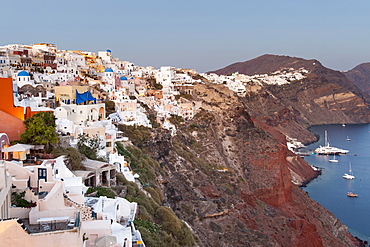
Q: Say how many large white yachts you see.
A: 1